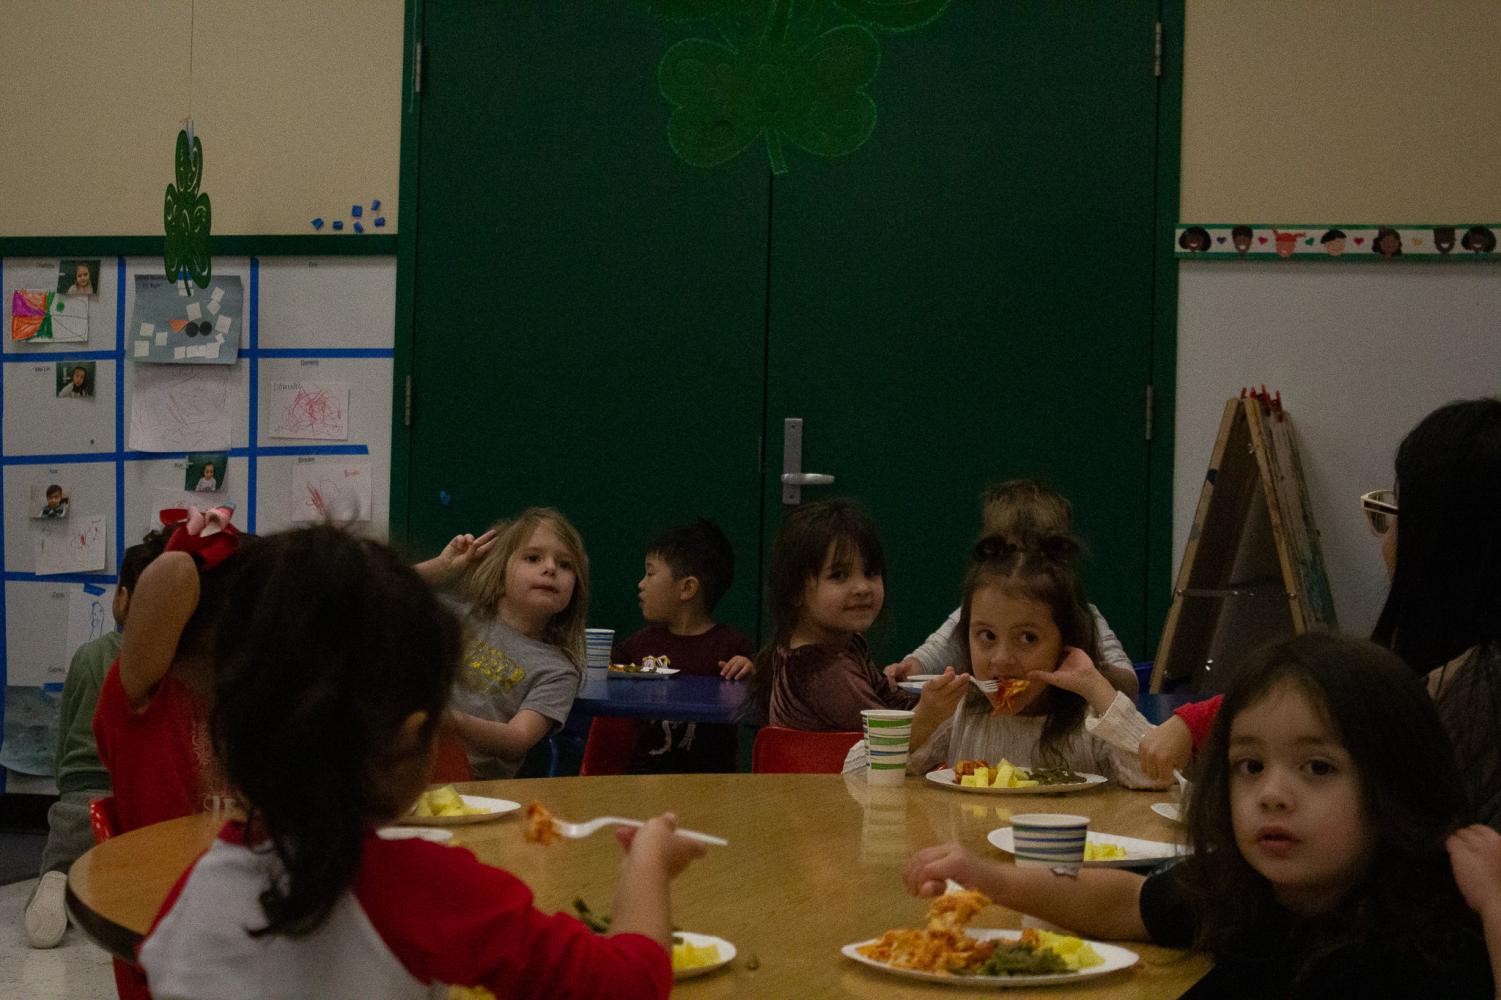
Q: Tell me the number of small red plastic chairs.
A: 4